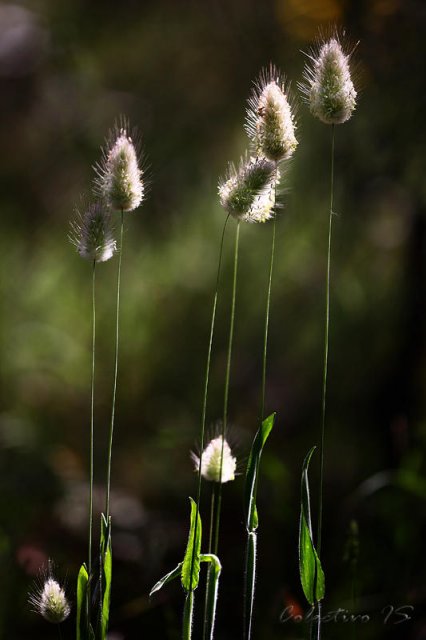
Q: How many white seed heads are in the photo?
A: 8